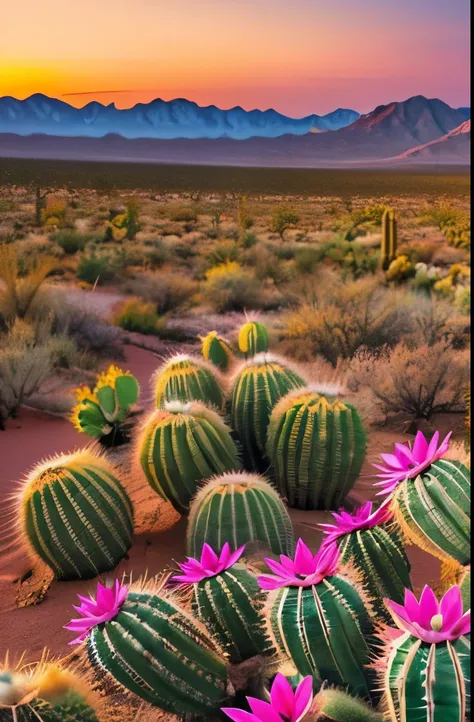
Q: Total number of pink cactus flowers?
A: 7